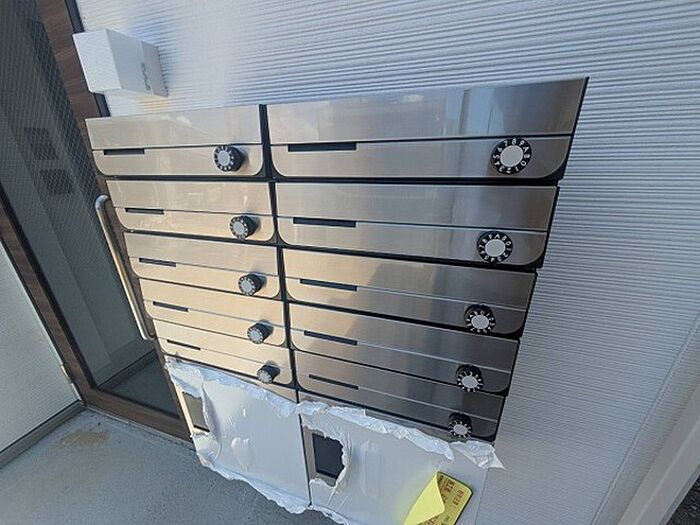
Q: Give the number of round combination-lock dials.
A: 10